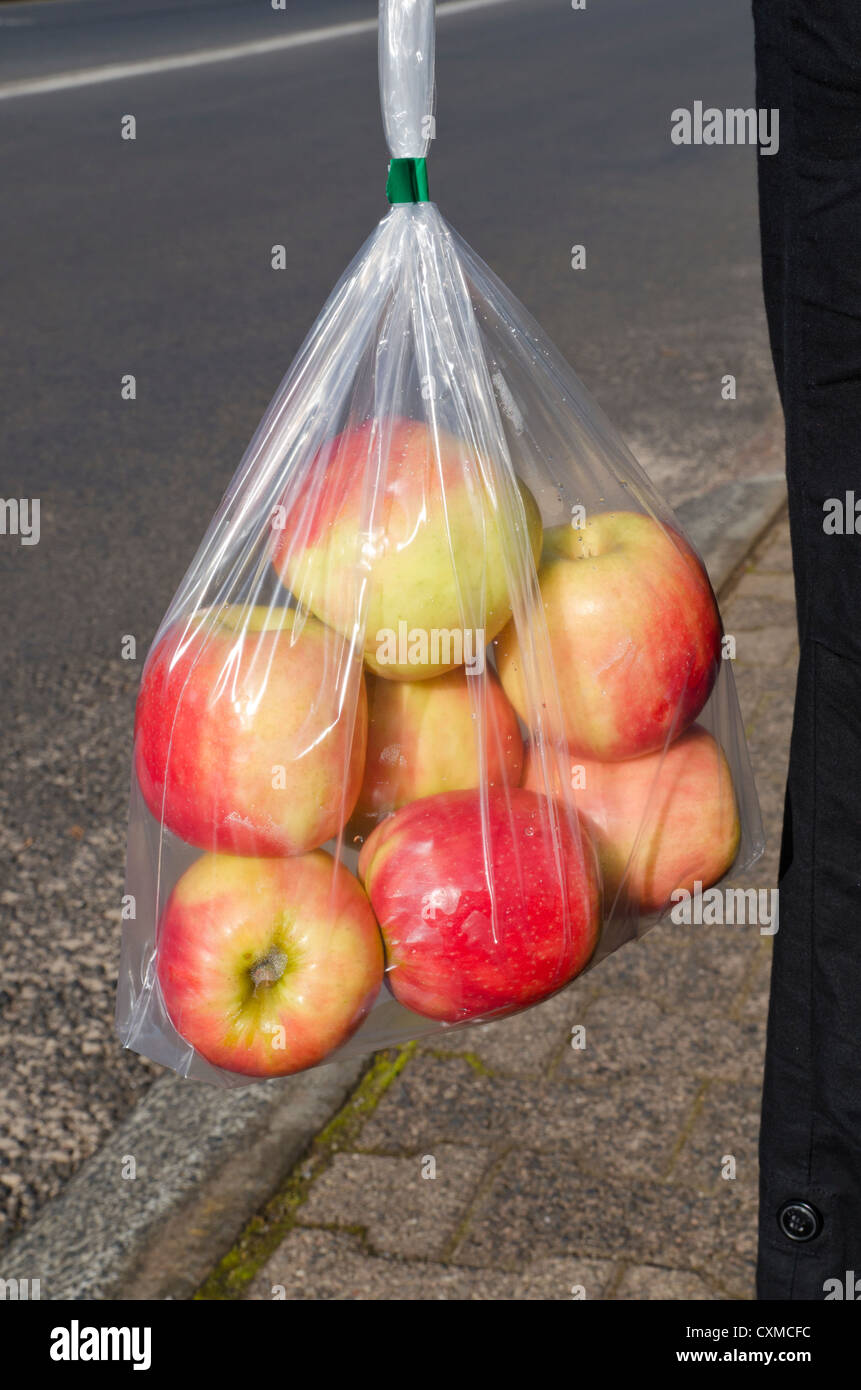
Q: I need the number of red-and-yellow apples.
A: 7